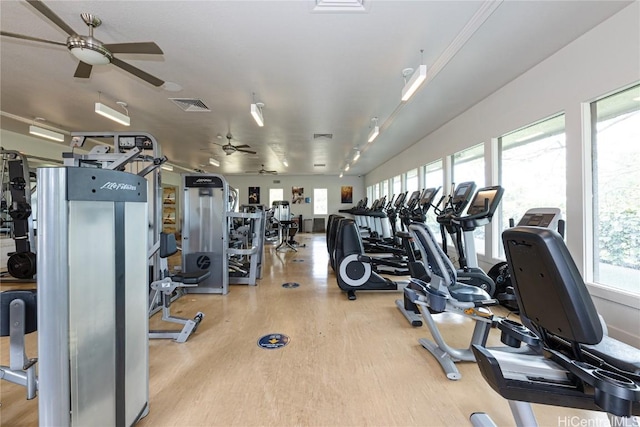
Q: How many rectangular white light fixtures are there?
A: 11